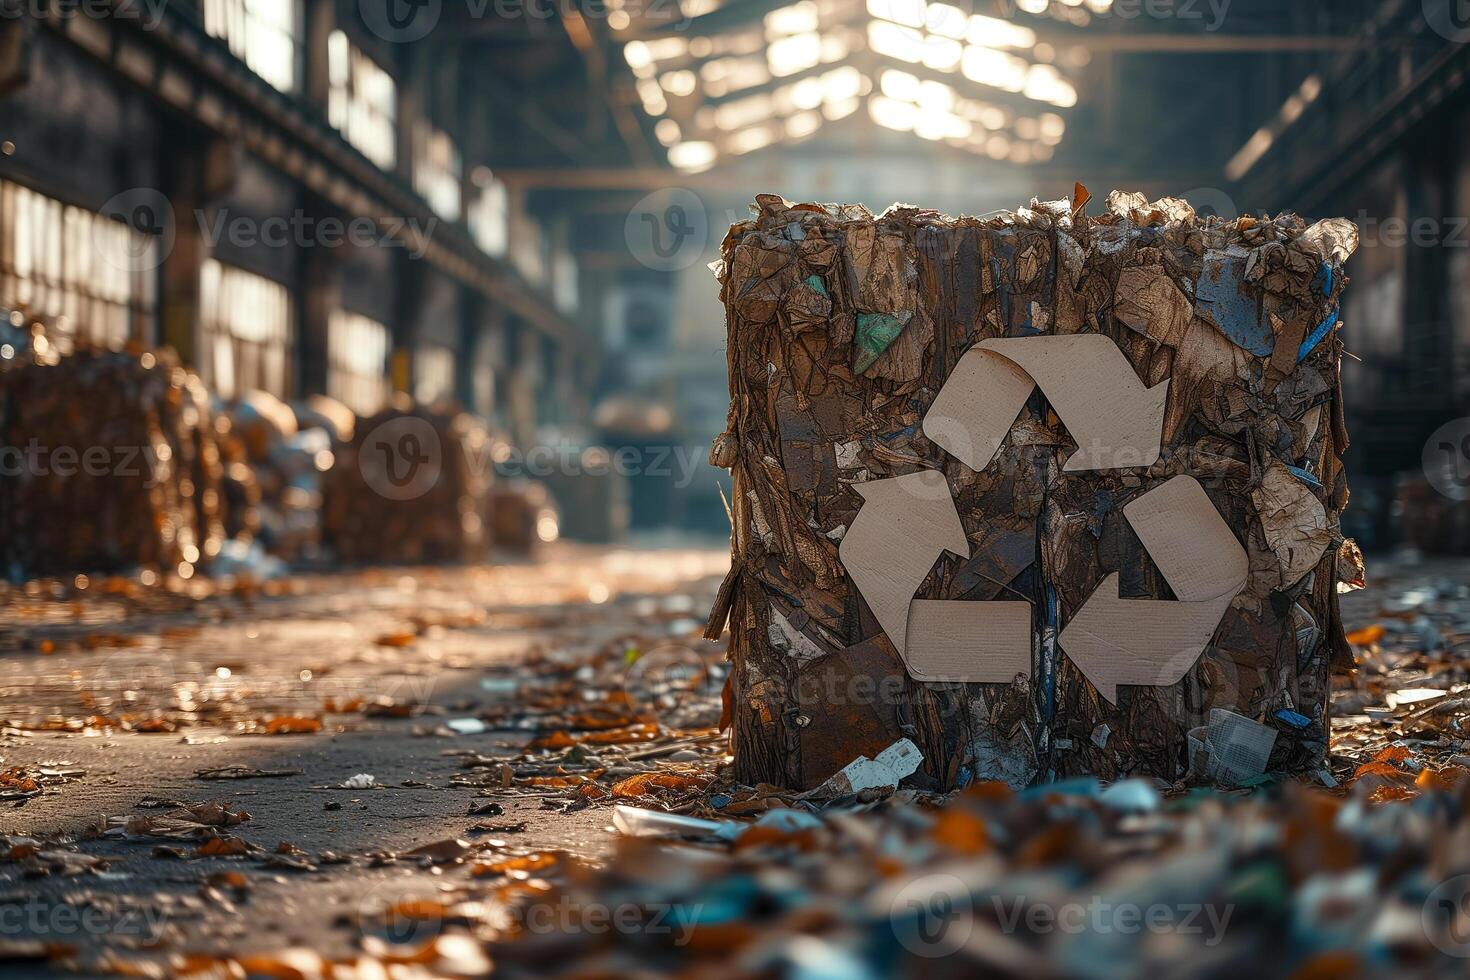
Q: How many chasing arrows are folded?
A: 3